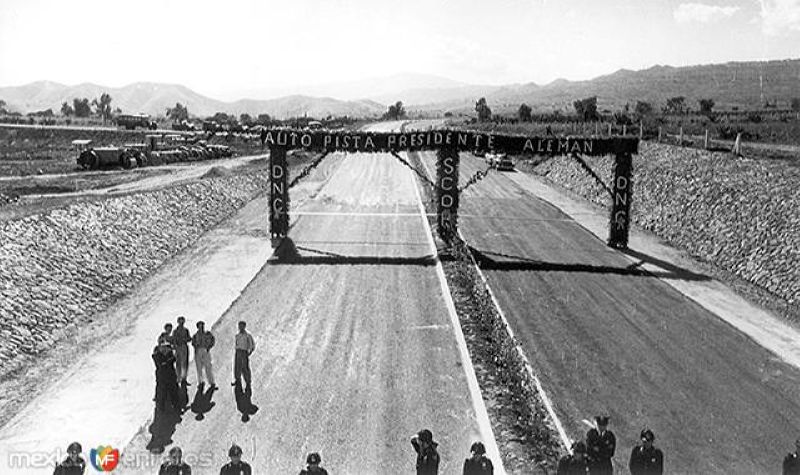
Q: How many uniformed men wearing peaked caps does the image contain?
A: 1